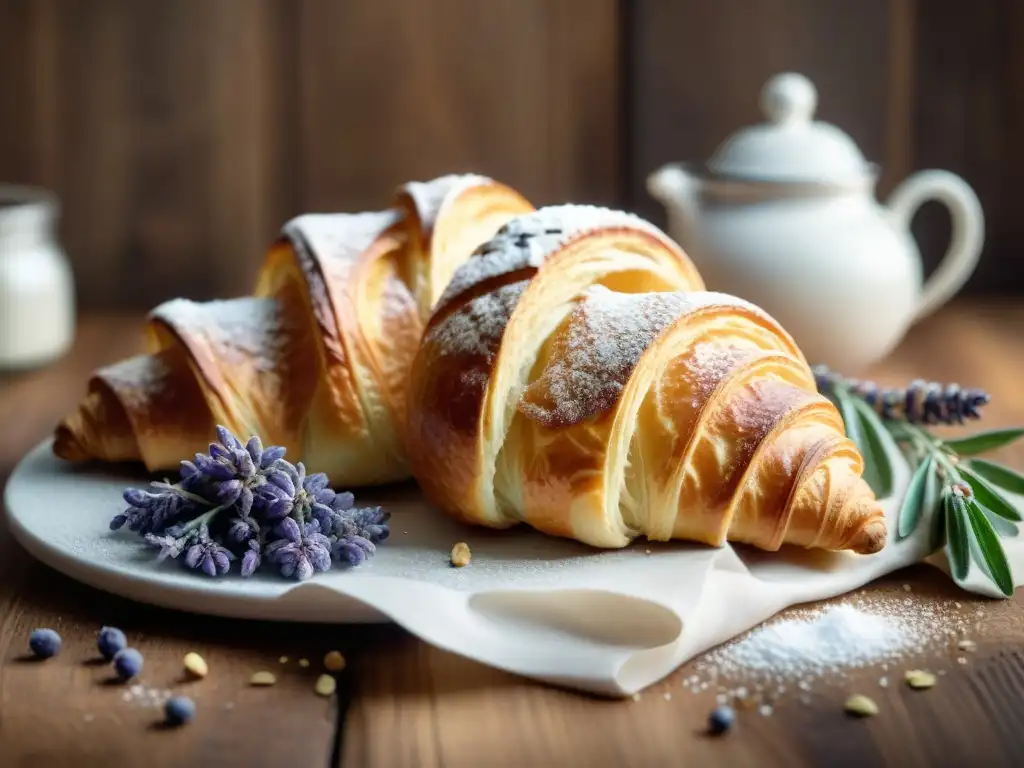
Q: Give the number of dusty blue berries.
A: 5